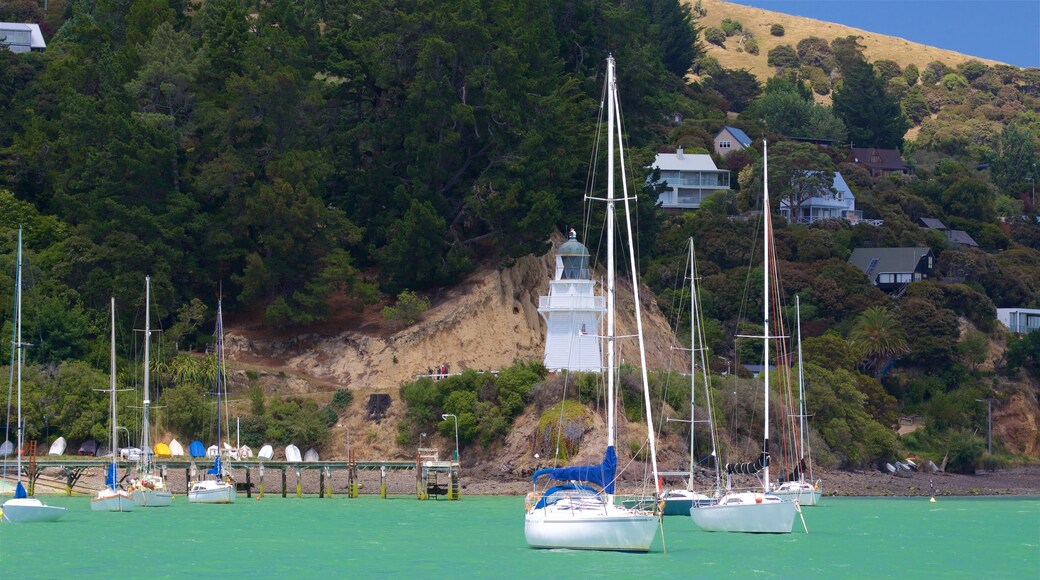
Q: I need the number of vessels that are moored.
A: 8